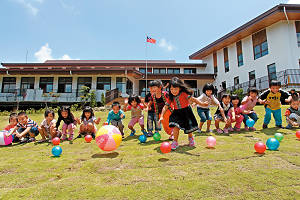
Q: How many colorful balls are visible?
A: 14